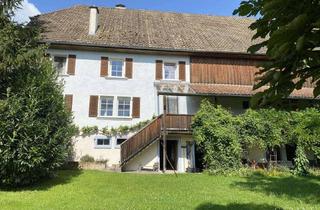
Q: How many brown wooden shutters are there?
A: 8